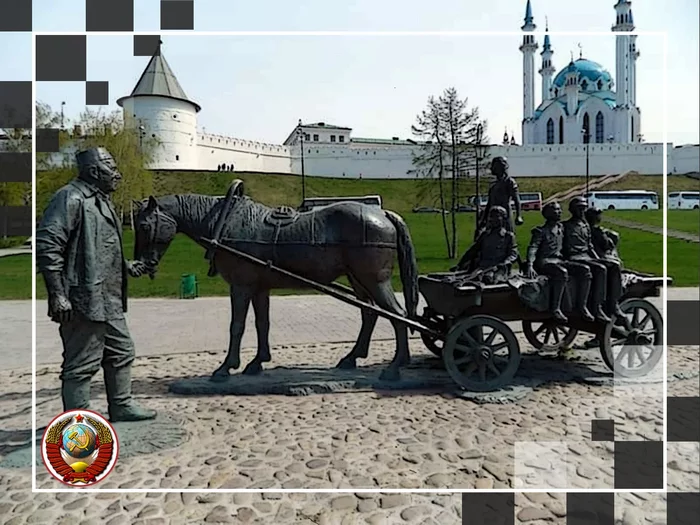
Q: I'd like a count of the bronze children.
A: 5